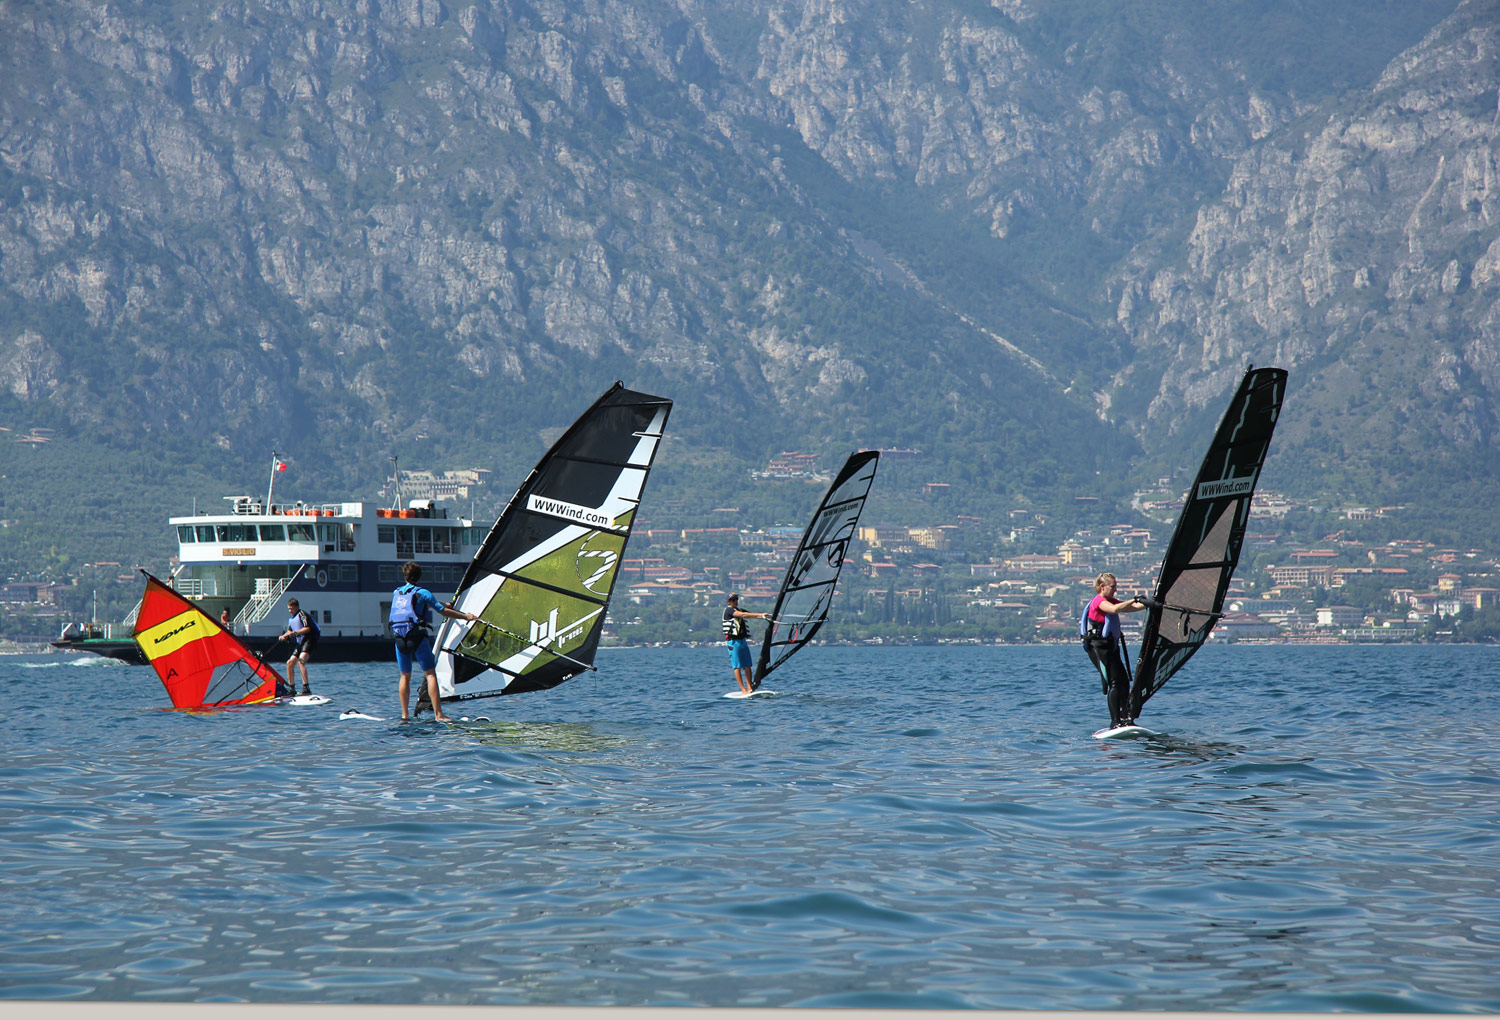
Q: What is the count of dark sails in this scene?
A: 3